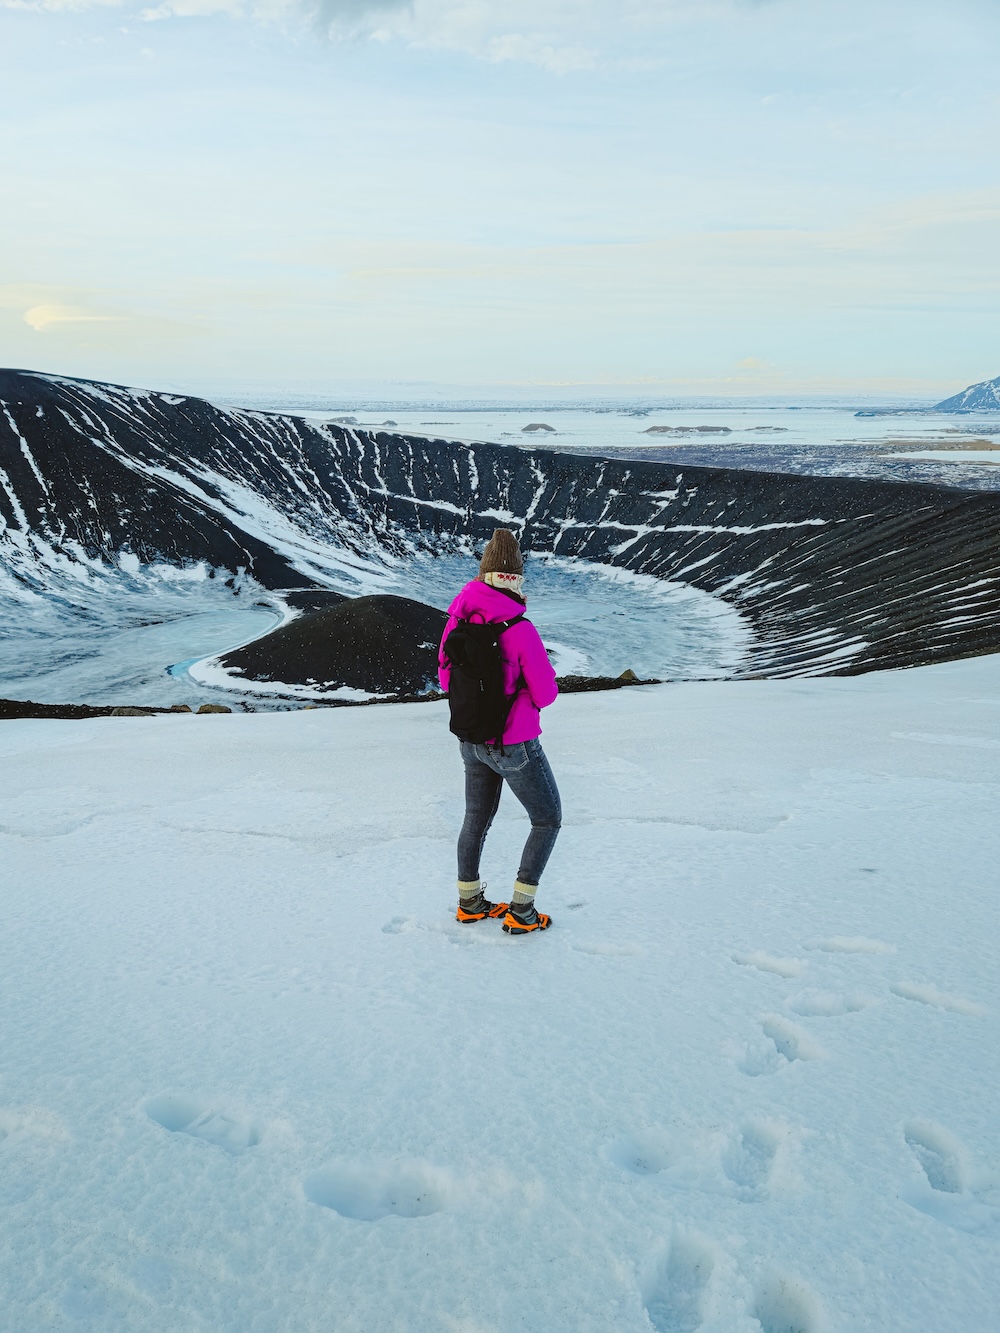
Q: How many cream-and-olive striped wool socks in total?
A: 2